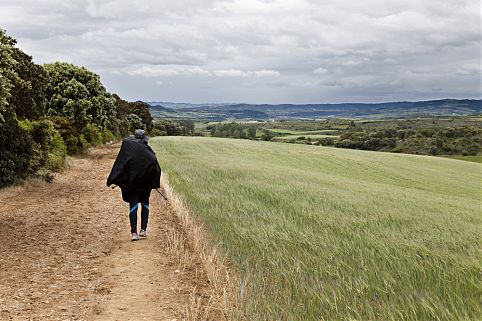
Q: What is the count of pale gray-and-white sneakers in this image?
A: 2